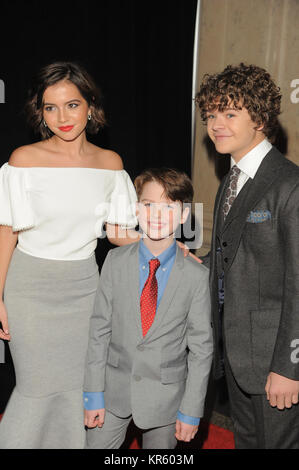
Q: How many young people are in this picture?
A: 3